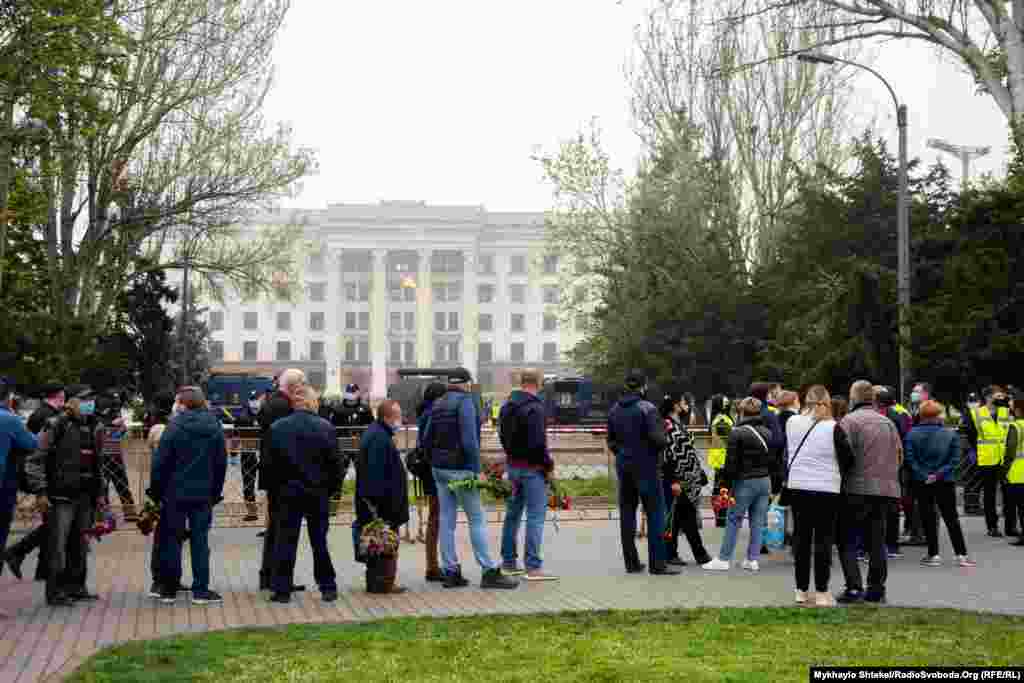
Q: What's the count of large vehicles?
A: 3